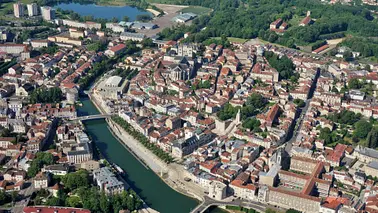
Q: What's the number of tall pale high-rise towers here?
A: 3